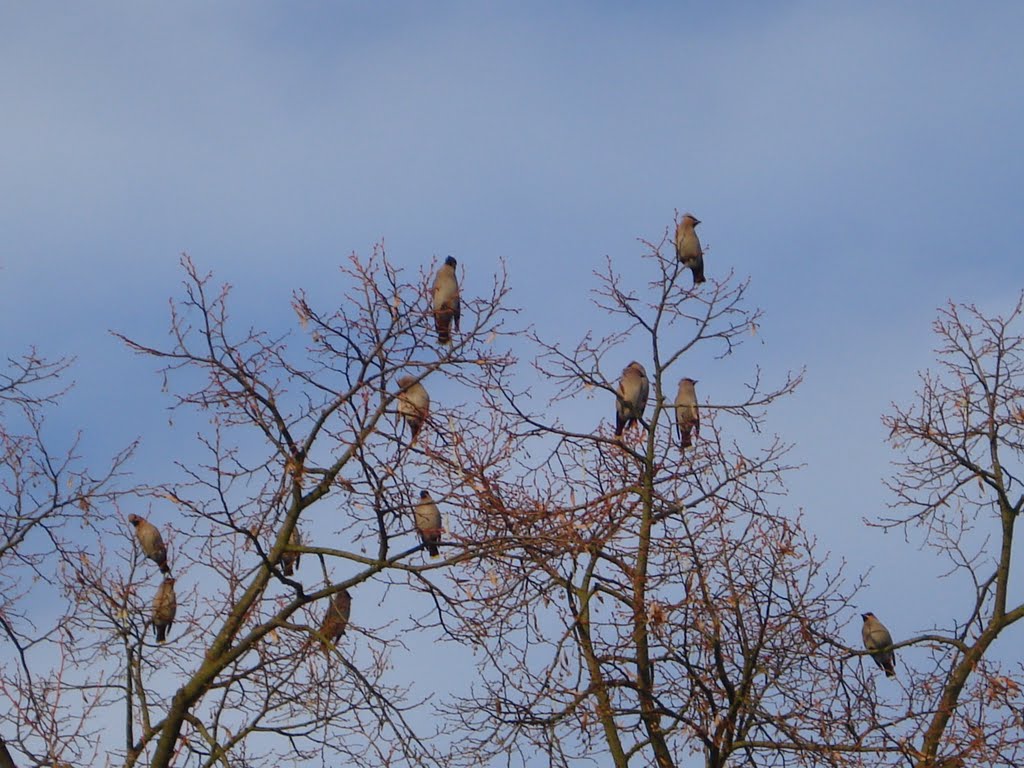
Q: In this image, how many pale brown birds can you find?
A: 11